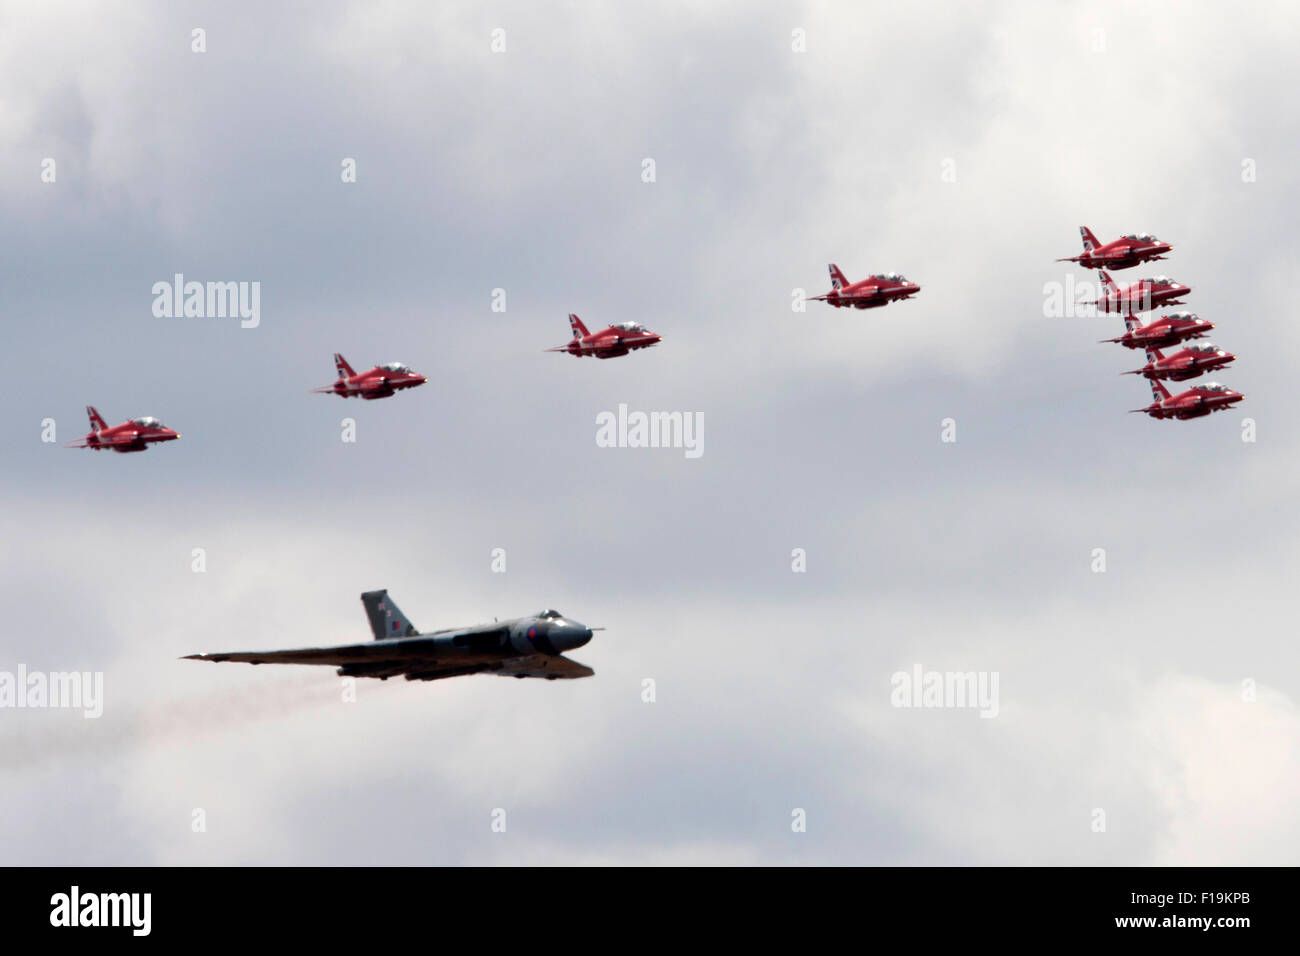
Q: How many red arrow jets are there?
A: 9